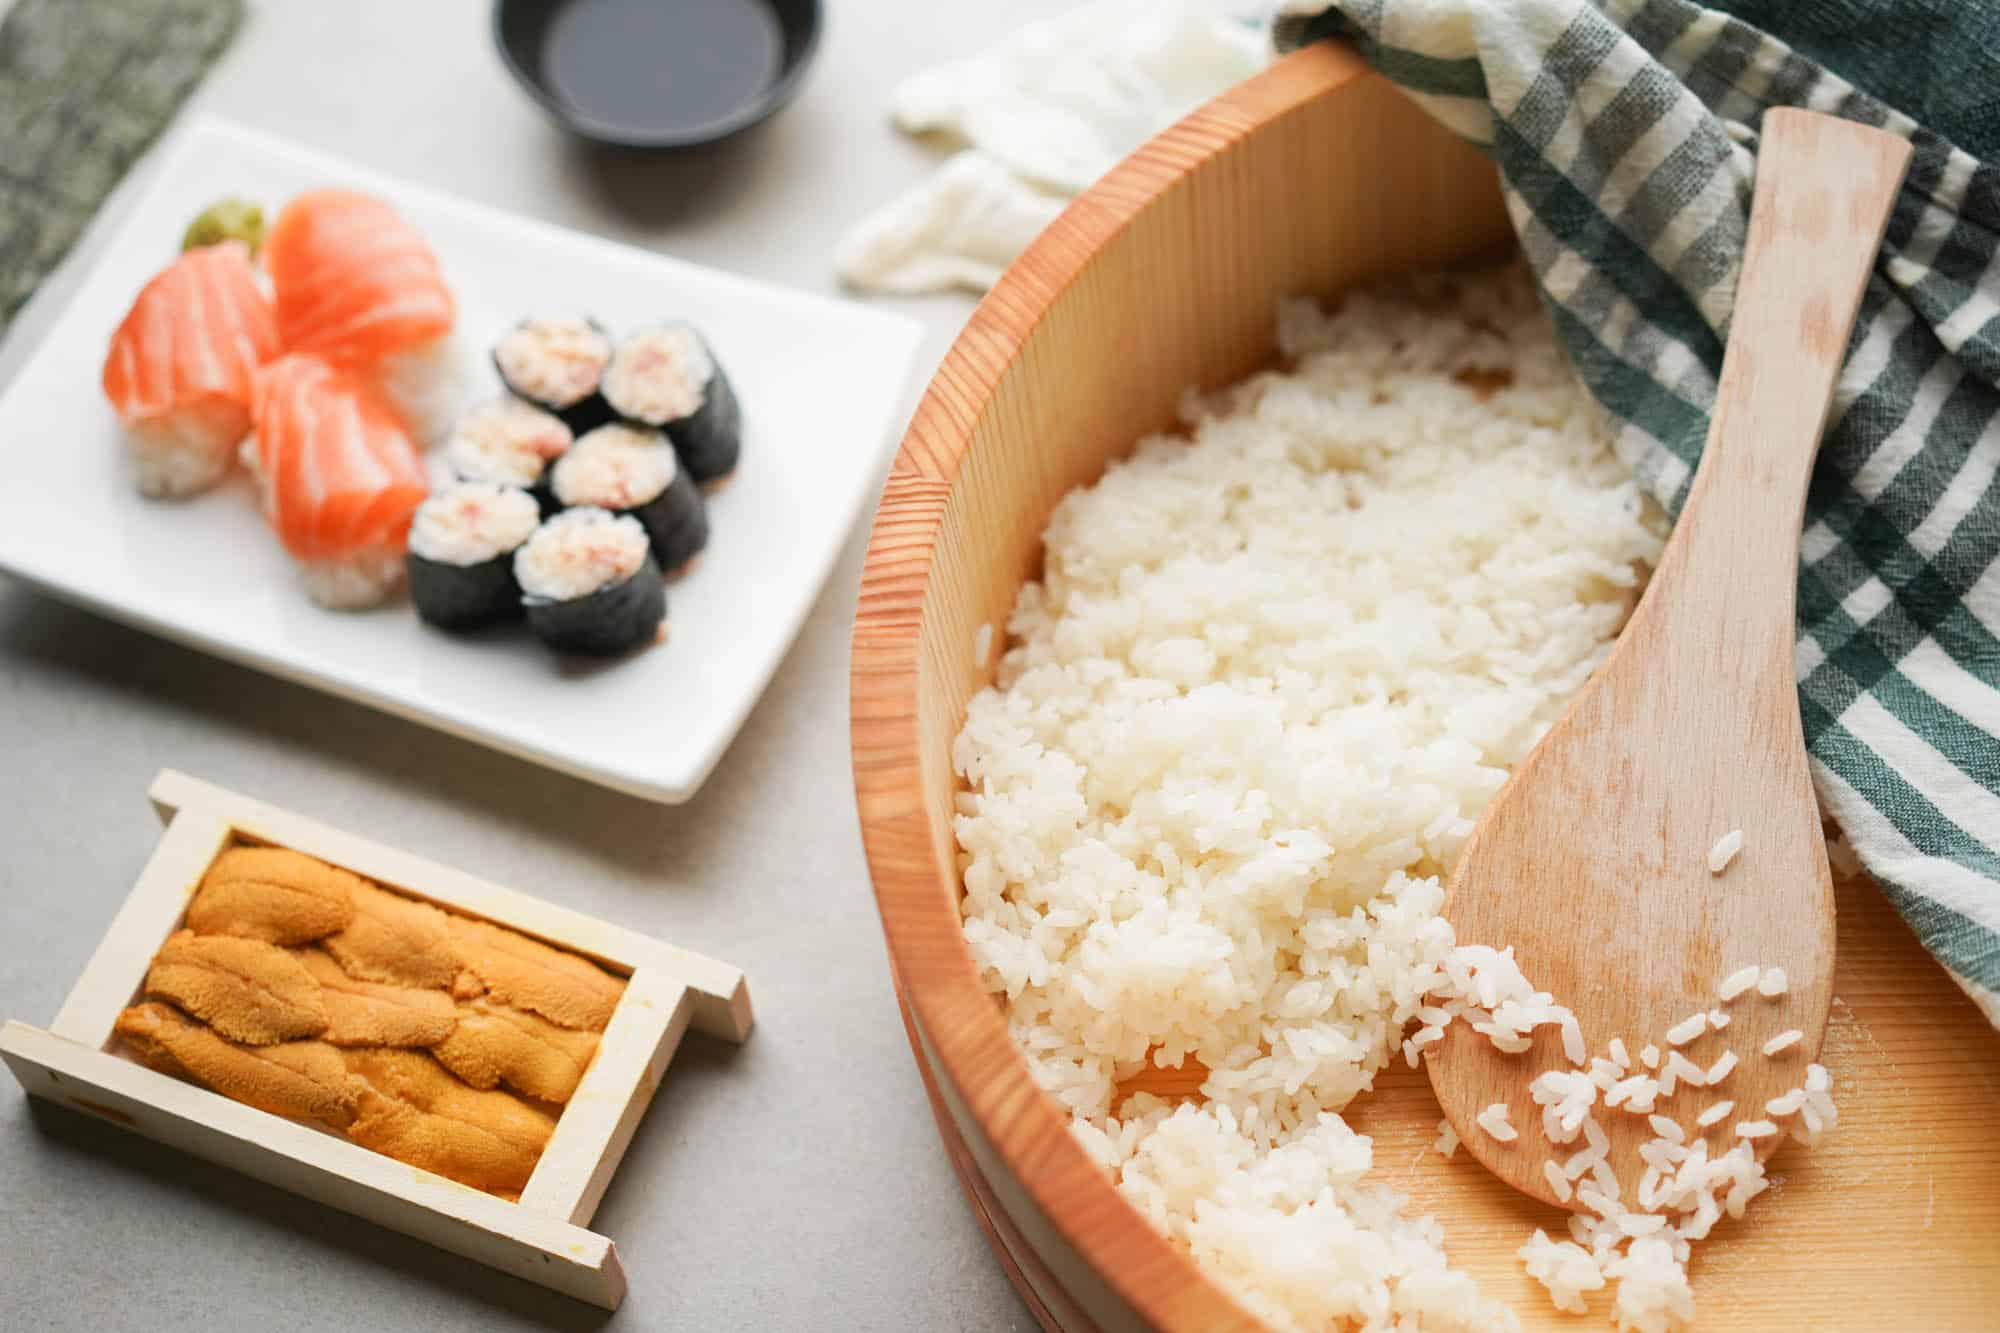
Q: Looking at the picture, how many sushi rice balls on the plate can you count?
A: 9